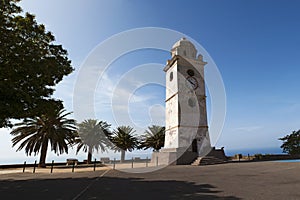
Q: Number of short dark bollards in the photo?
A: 9